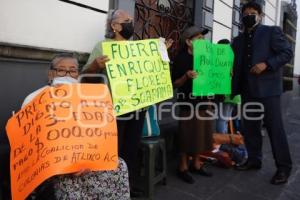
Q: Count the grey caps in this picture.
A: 1